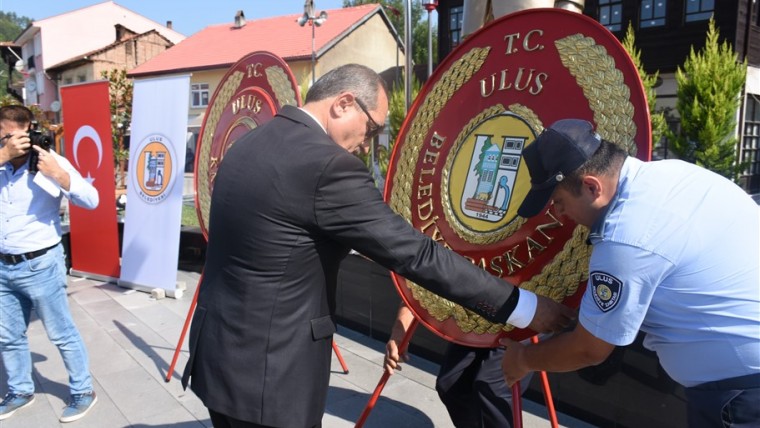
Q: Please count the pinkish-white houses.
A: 1